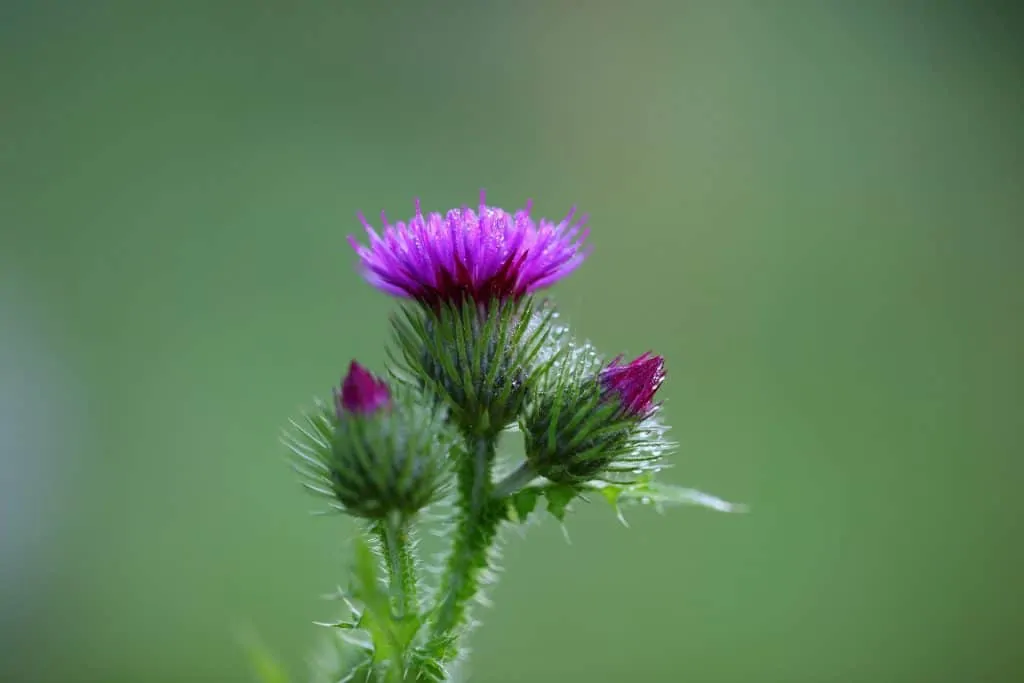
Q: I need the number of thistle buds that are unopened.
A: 2